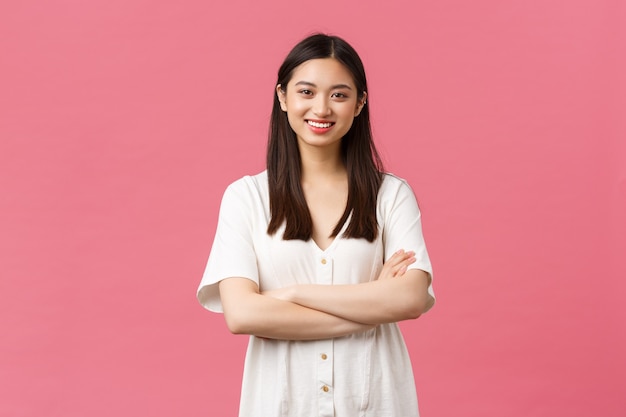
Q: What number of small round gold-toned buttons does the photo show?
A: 3